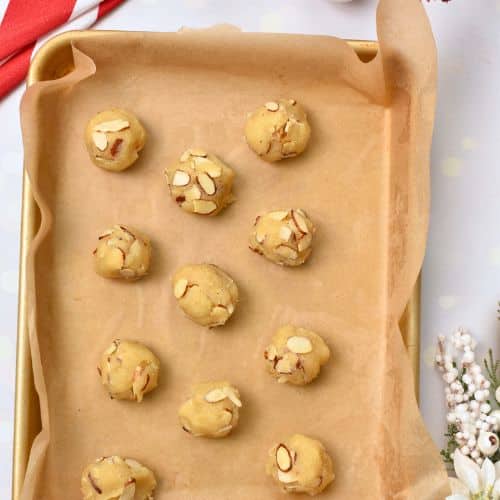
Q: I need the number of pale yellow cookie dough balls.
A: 11